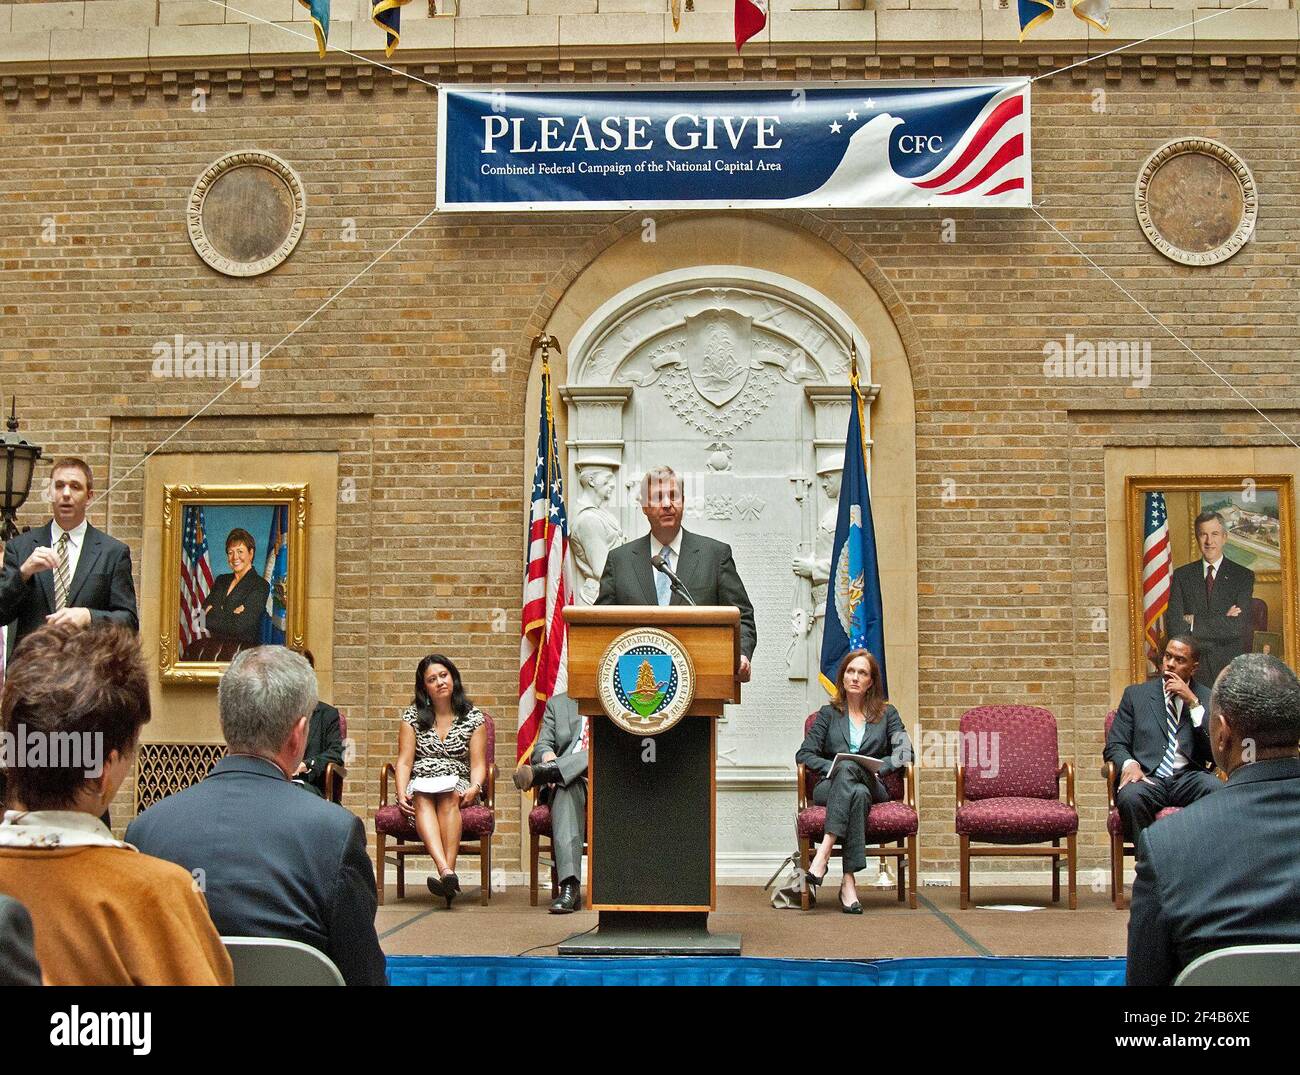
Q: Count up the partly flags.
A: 6